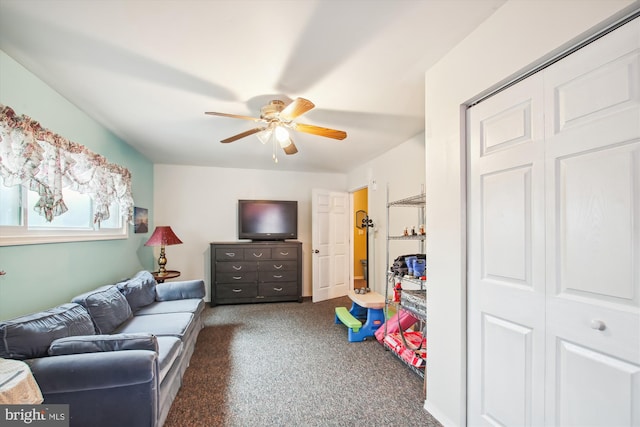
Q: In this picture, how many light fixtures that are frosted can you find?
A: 2